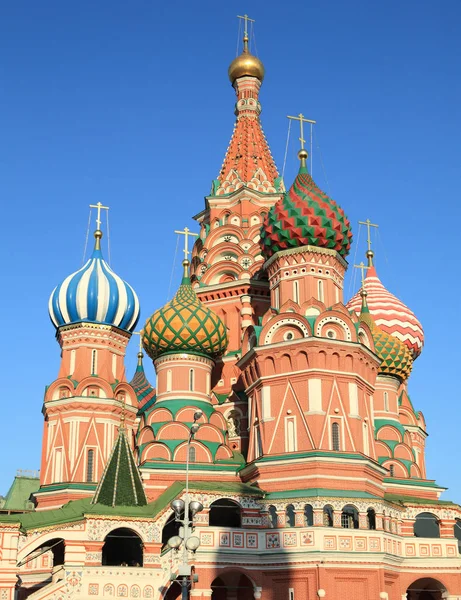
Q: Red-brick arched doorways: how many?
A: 2